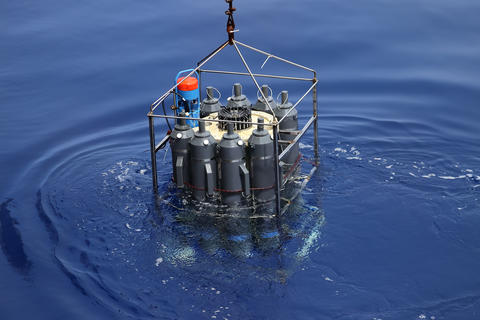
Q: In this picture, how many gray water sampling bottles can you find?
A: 8